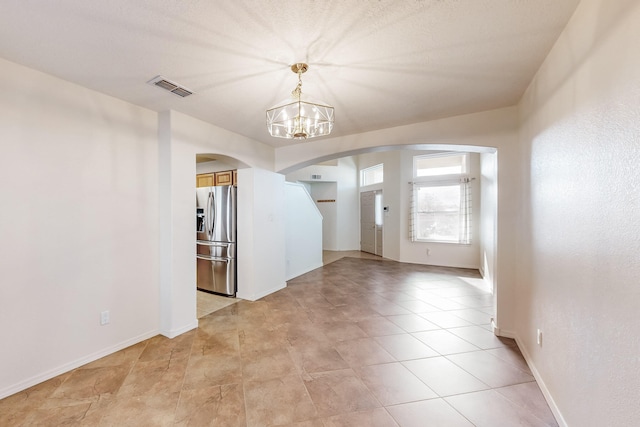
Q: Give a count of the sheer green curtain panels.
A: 0